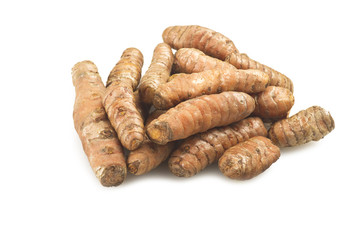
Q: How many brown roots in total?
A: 13